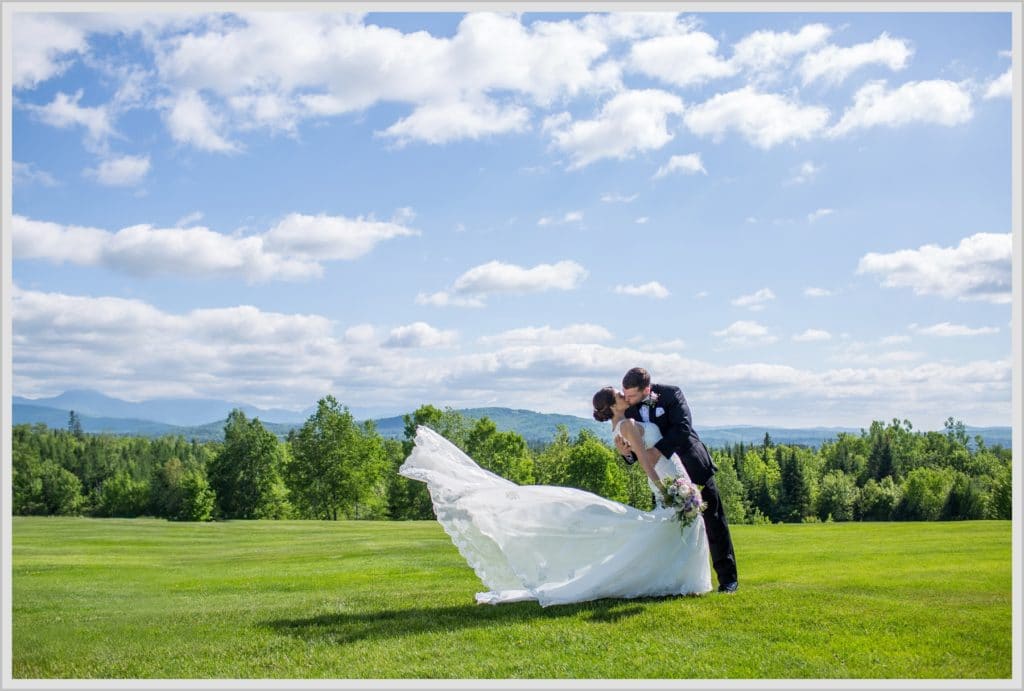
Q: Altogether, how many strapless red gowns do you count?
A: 0